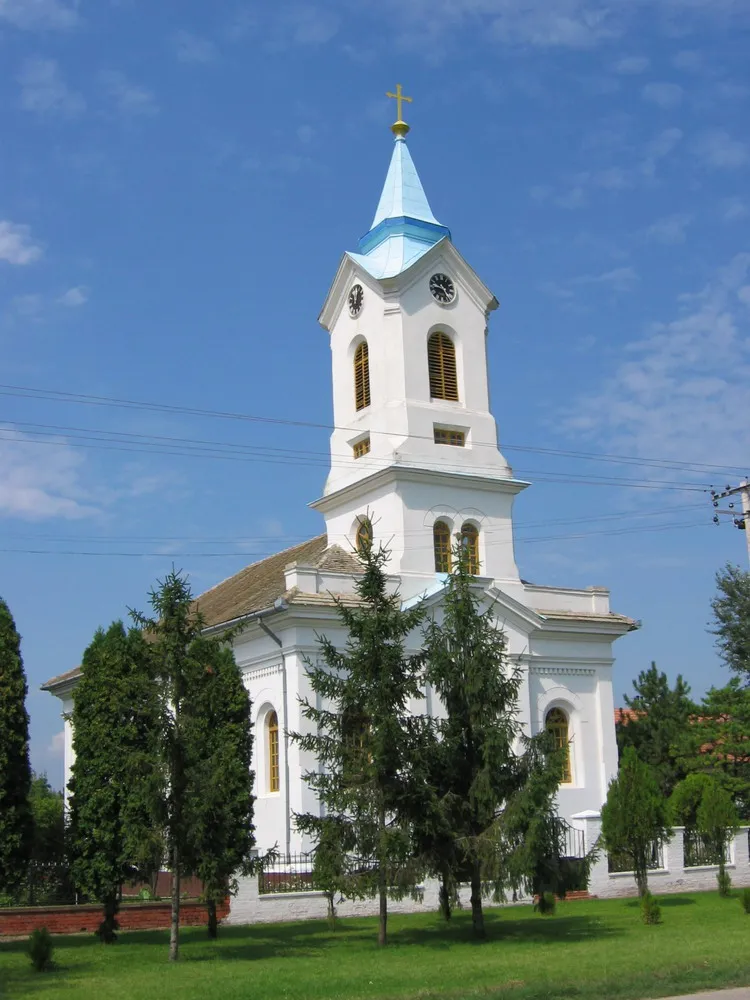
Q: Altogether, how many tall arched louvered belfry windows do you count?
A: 2